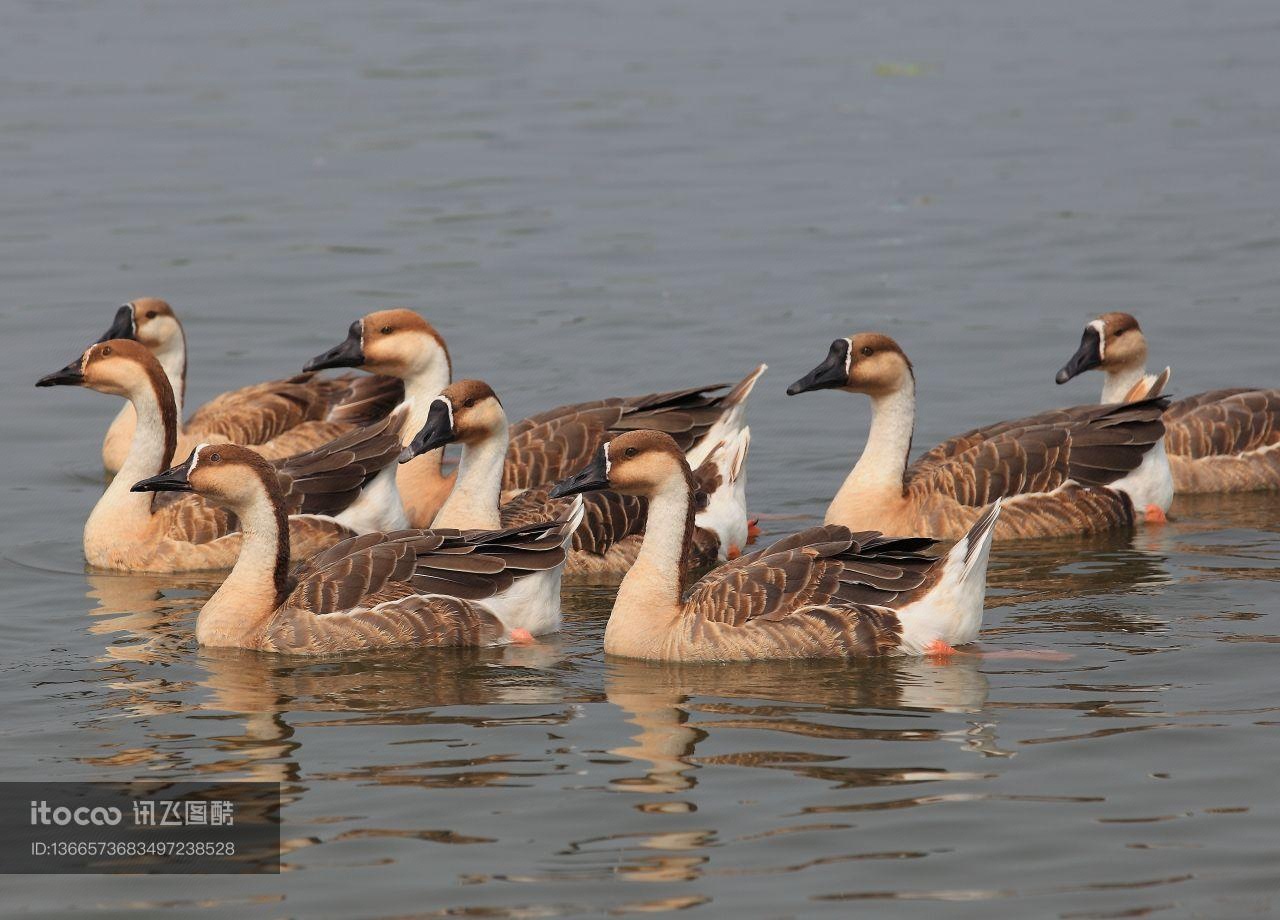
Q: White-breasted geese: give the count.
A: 8